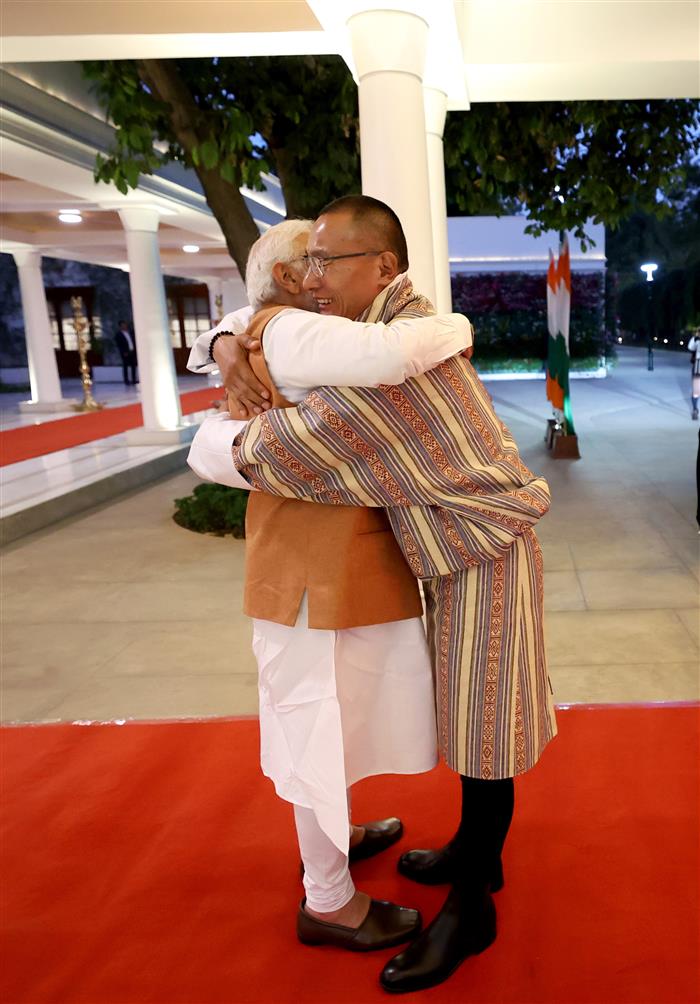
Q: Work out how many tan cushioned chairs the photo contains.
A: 0